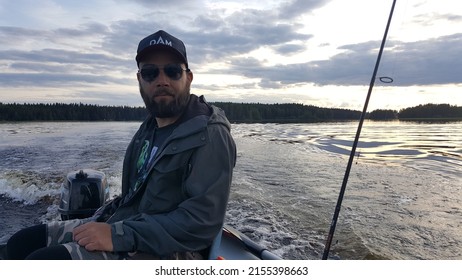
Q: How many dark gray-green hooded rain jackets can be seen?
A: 1